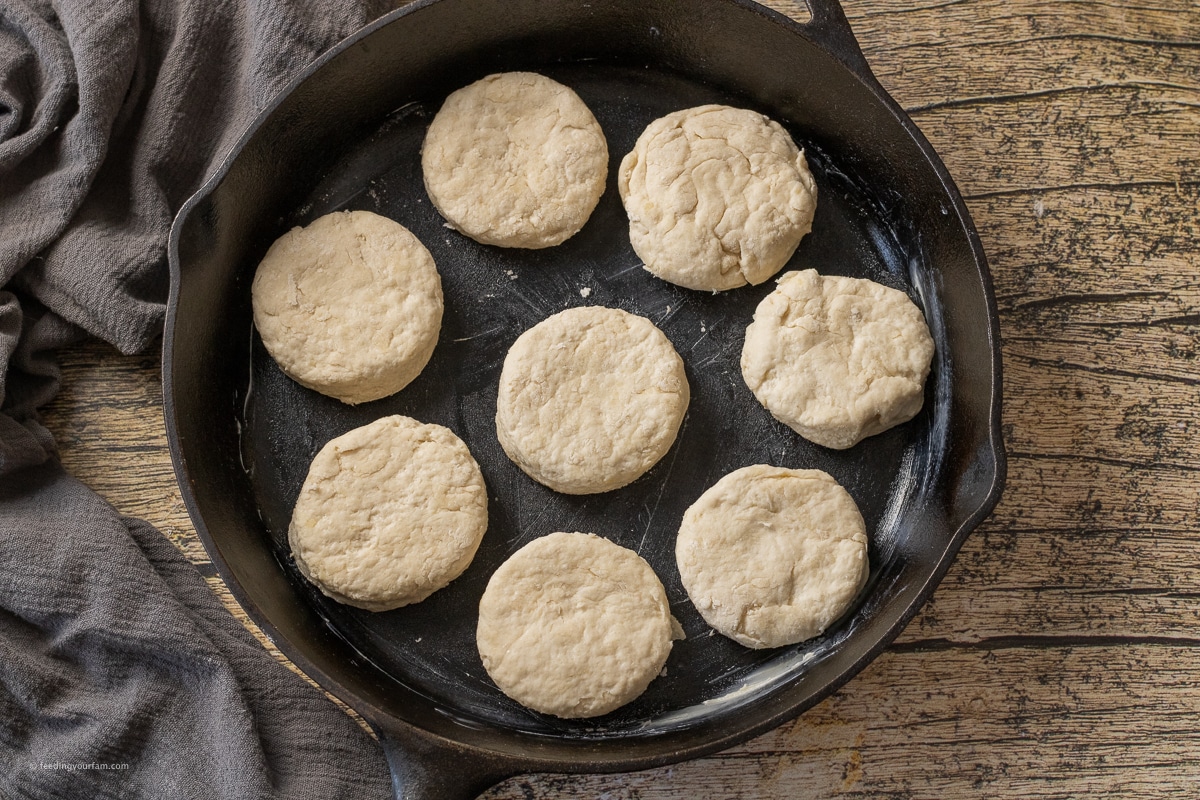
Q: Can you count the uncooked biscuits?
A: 8